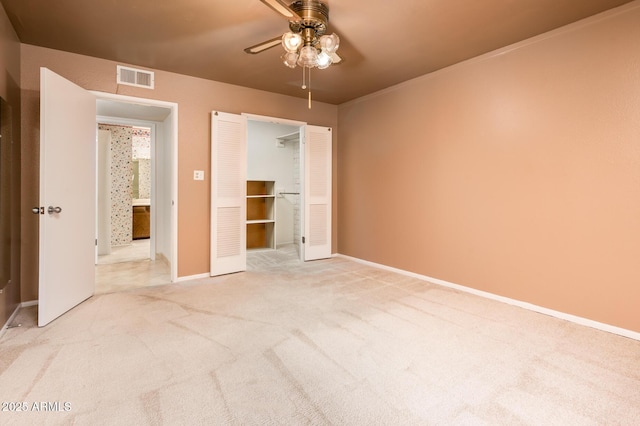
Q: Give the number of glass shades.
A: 5